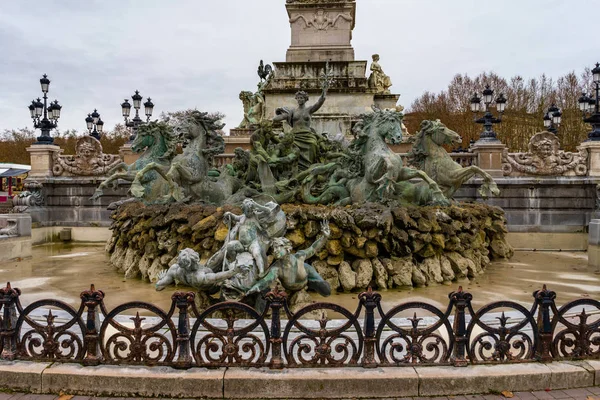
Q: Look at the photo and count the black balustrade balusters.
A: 7